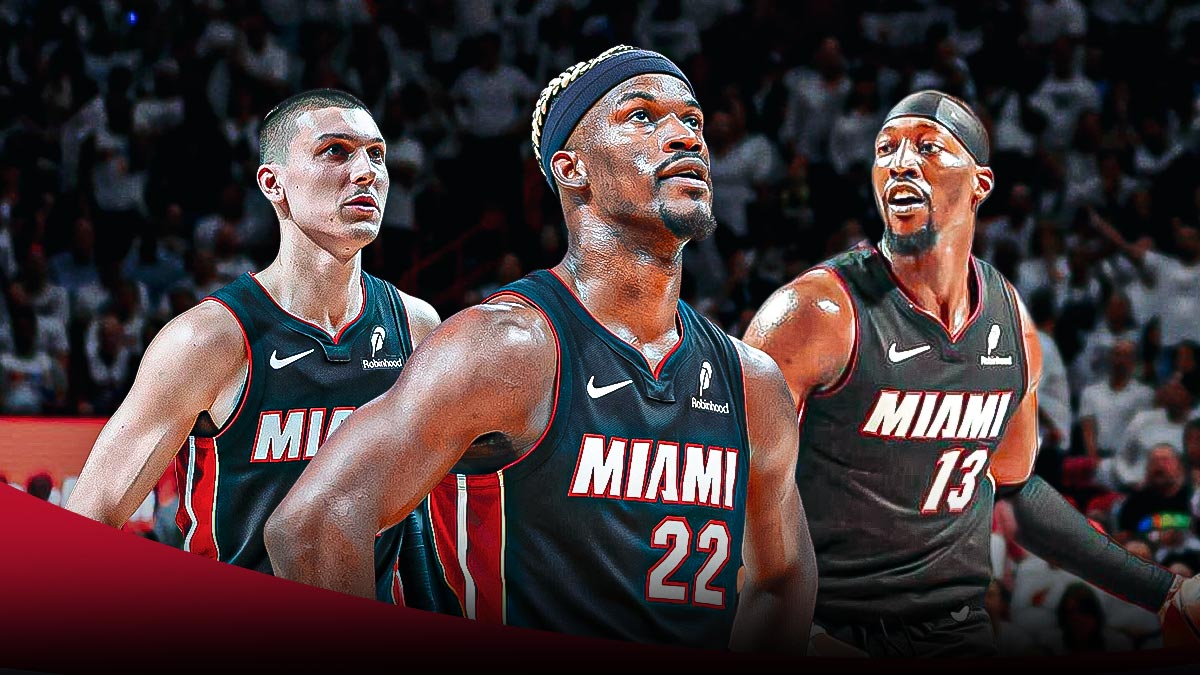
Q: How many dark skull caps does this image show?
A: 1